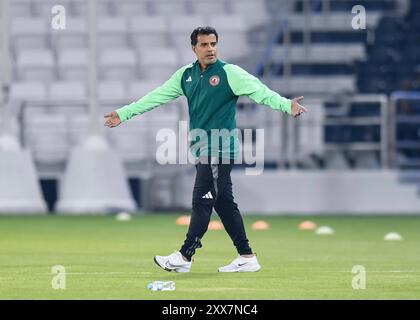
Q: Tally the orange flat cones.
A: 4